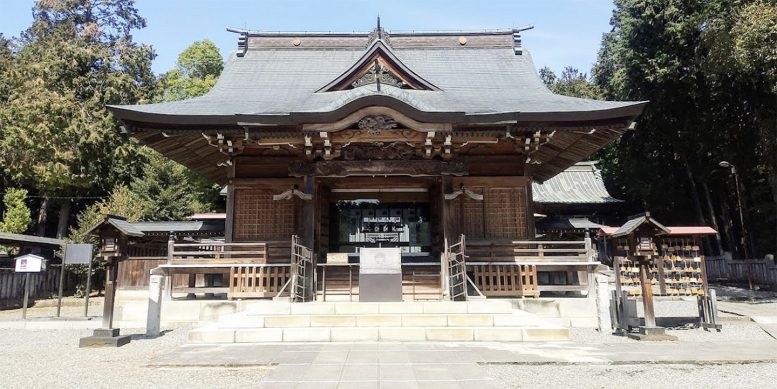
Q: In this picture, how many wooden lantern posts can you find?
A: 2